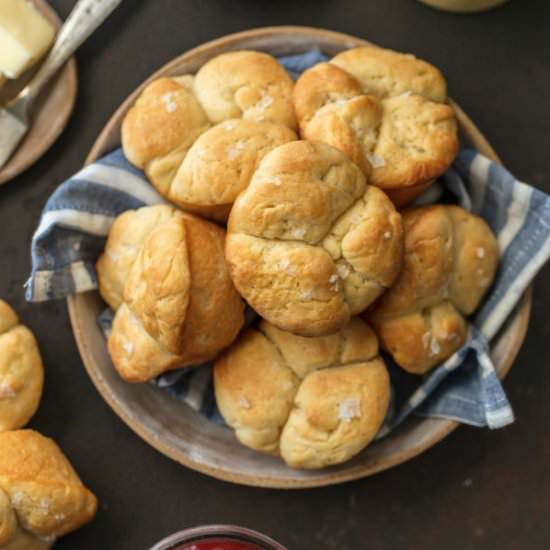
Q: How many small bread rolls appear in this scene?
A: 8